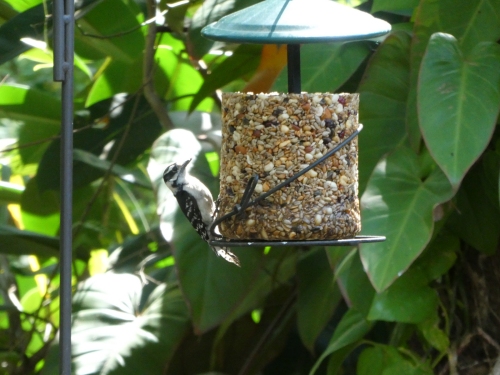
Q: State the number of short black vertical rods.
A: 1